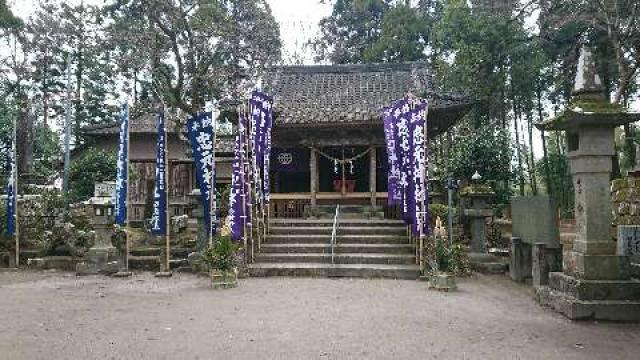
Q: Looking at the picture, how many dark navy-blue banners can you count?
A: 4